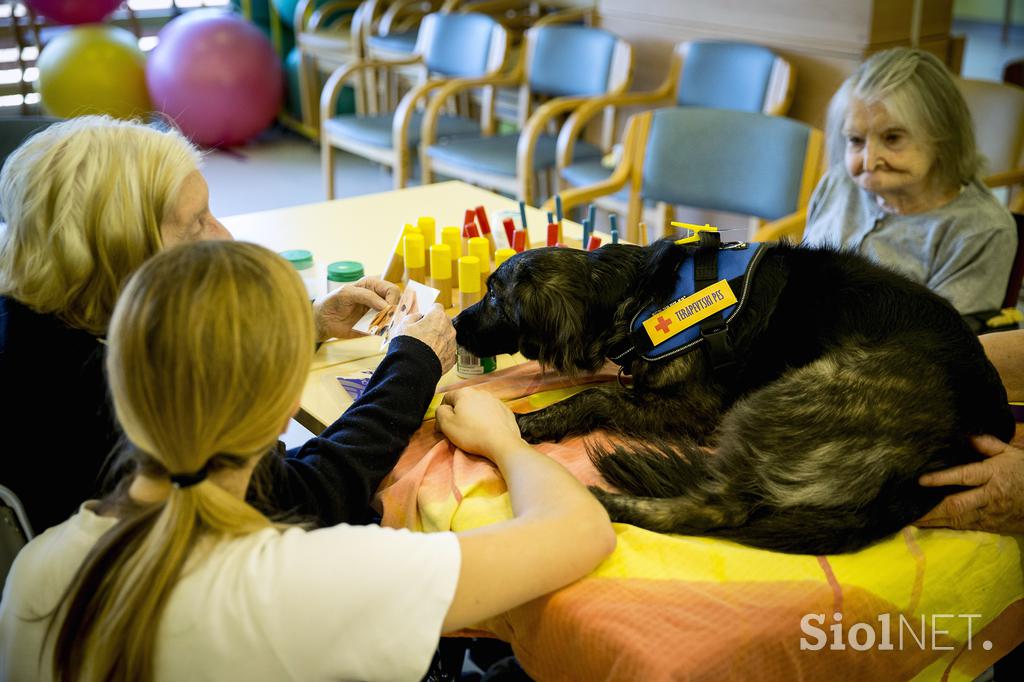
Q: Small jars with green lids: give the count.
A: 2